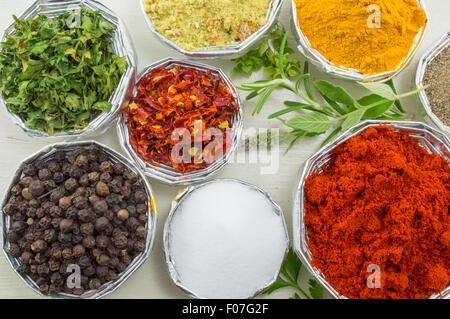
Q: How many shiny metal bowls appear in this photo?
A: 8